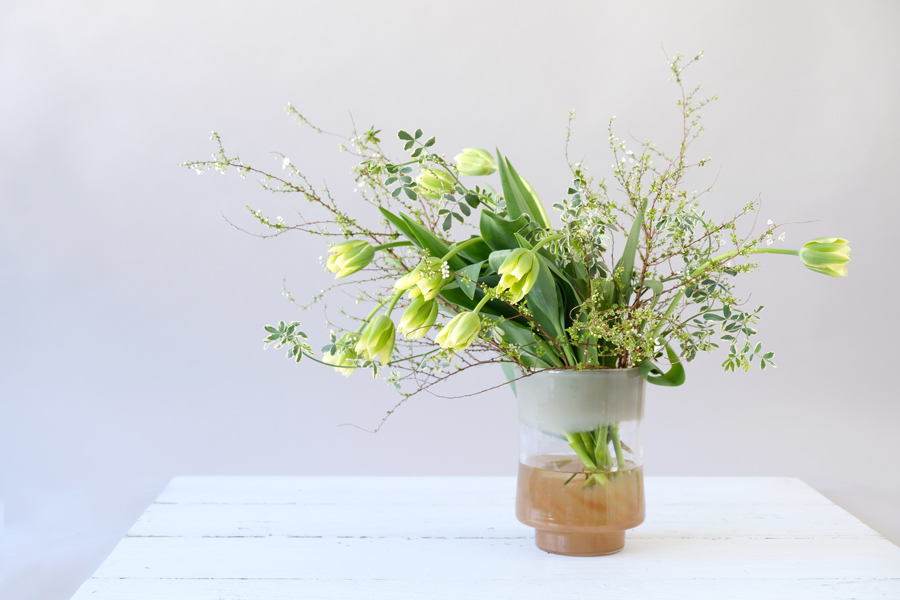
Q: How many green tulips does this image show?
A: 10